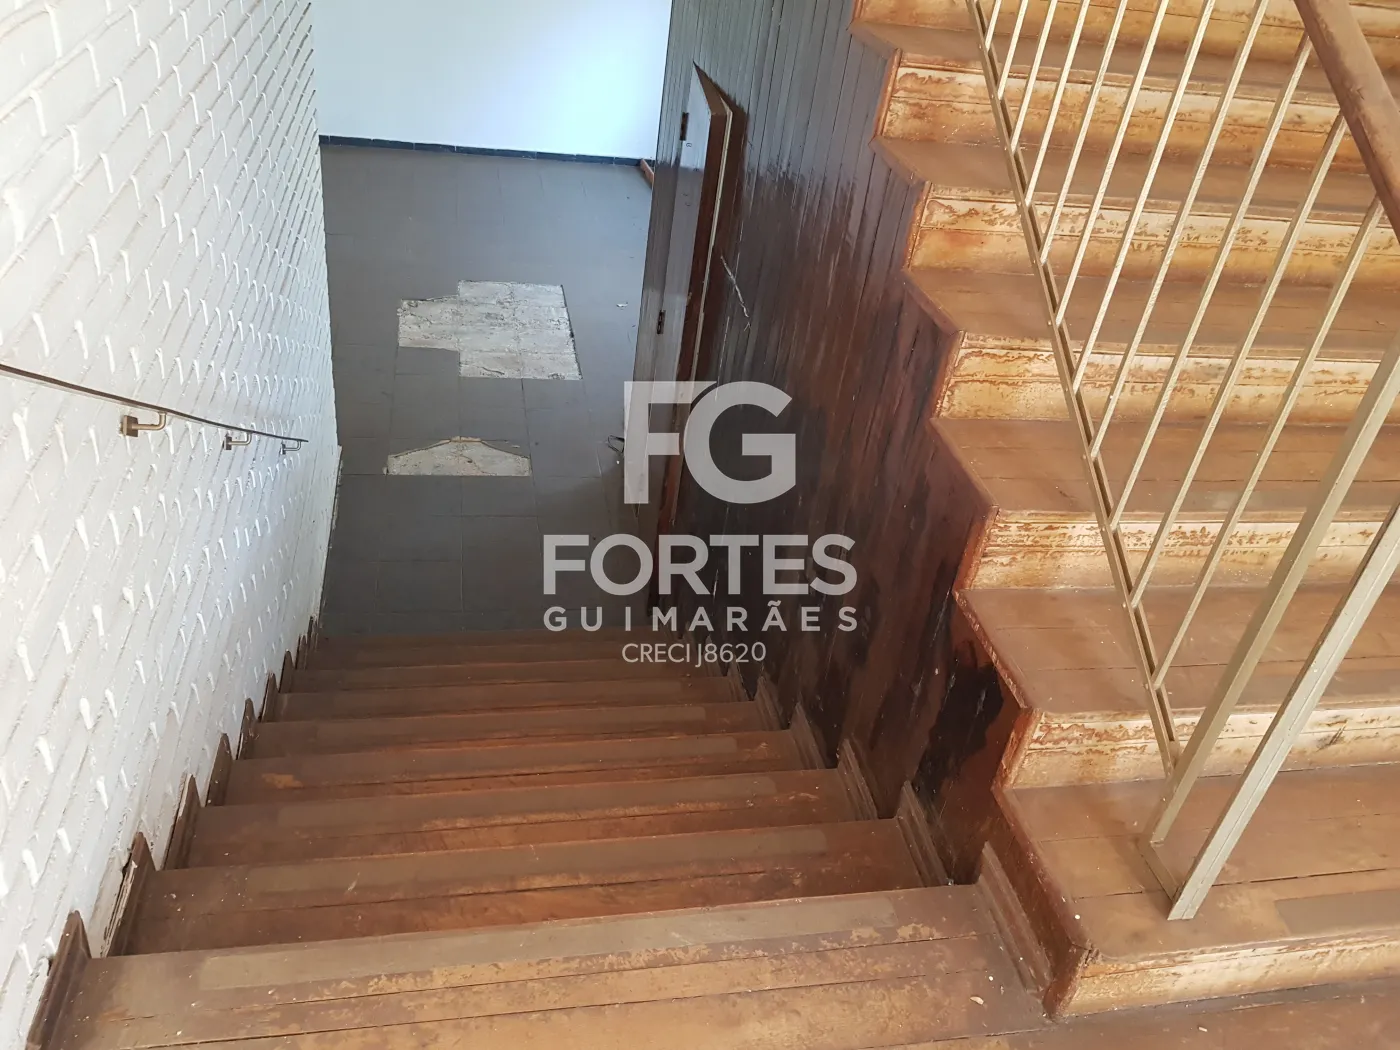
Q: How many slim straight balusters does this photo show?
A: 11